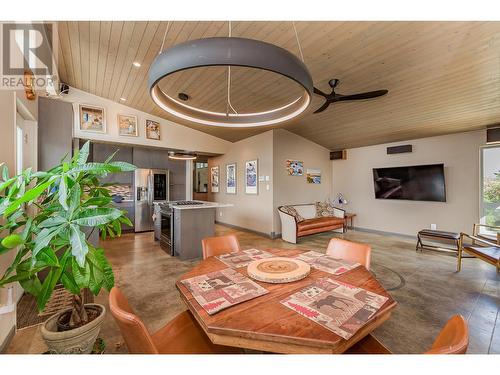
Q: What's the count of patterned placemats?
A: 4